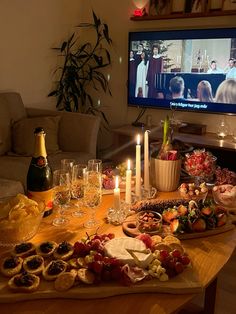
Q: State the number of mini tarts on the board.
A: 7